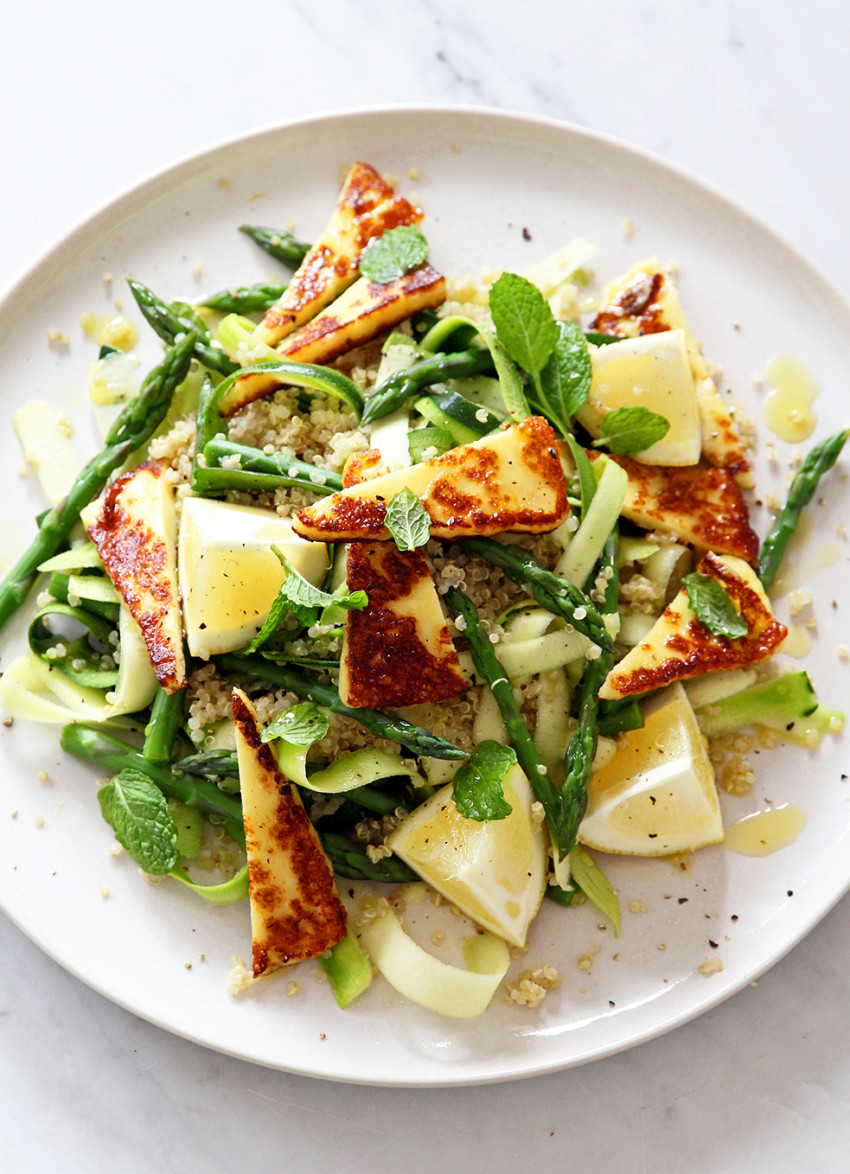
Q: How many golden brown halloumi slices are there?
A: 9